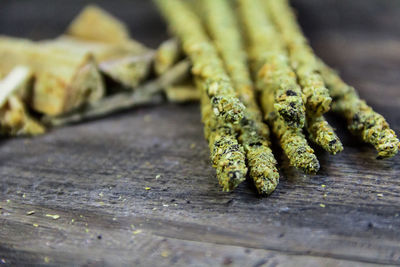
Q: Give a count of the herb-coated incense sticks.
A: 8